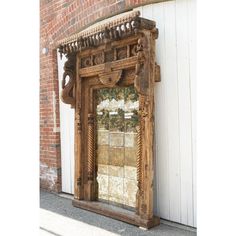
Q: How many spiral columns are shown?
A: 2